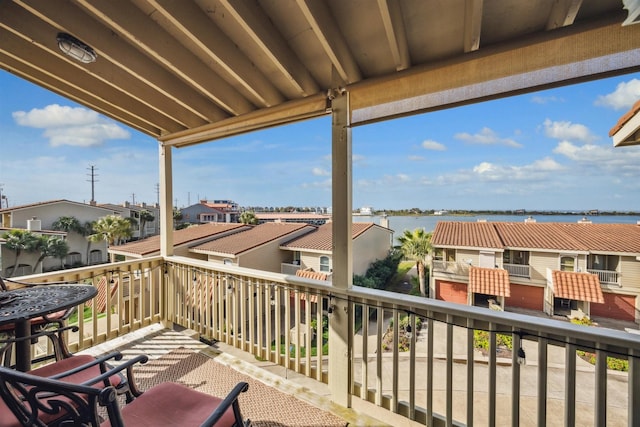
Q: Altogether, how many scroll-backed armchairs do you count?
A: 3